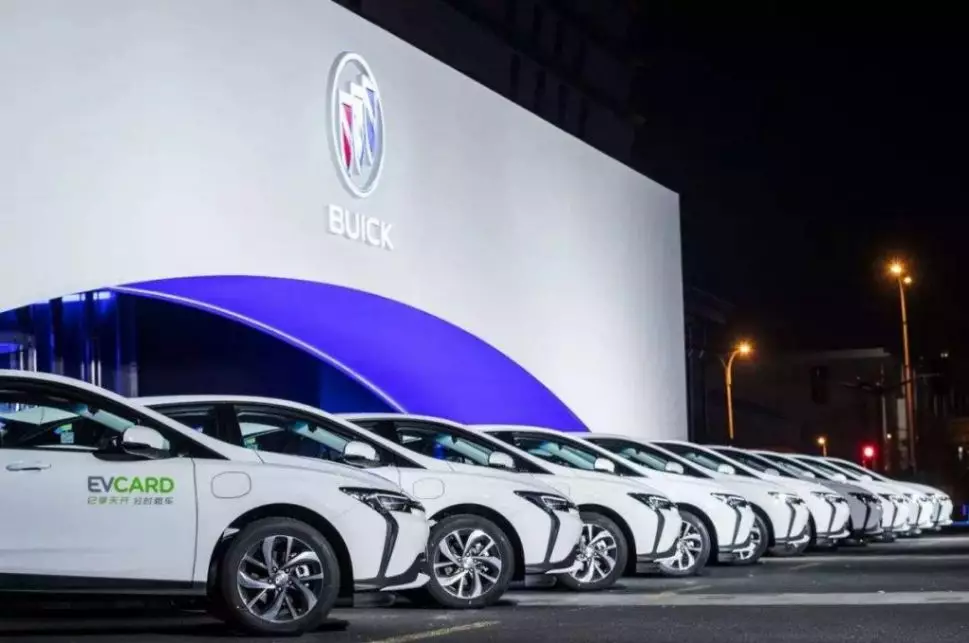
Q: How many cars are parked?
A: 10